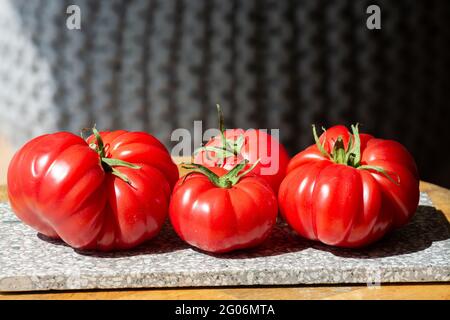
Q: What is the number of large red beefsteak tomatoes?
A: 4